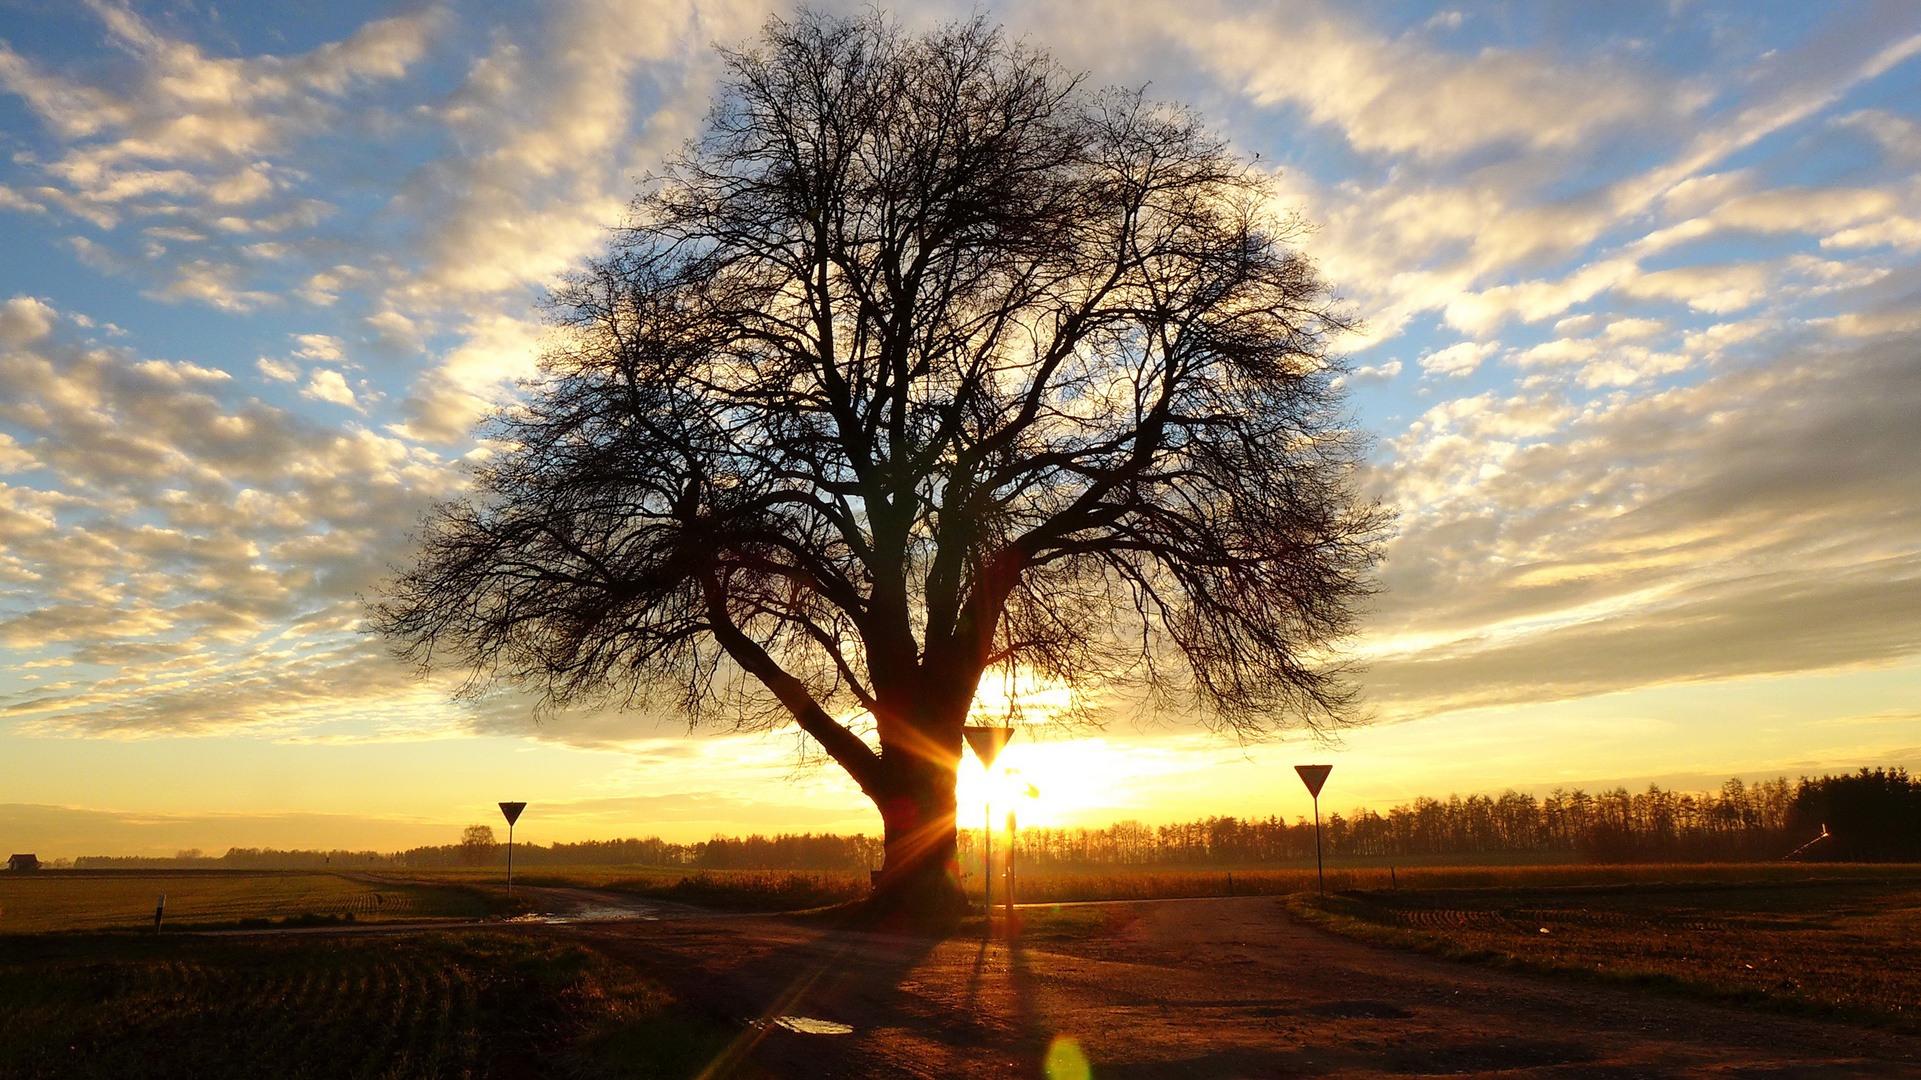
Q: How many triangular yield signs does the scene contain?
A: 3